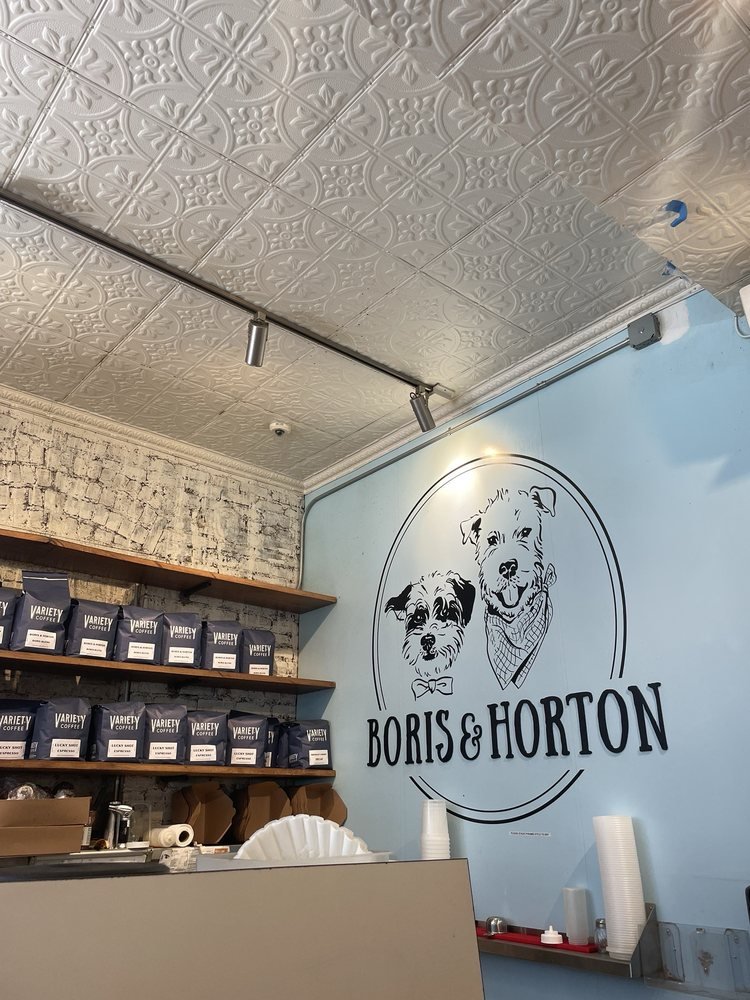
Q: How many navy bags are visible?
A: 15